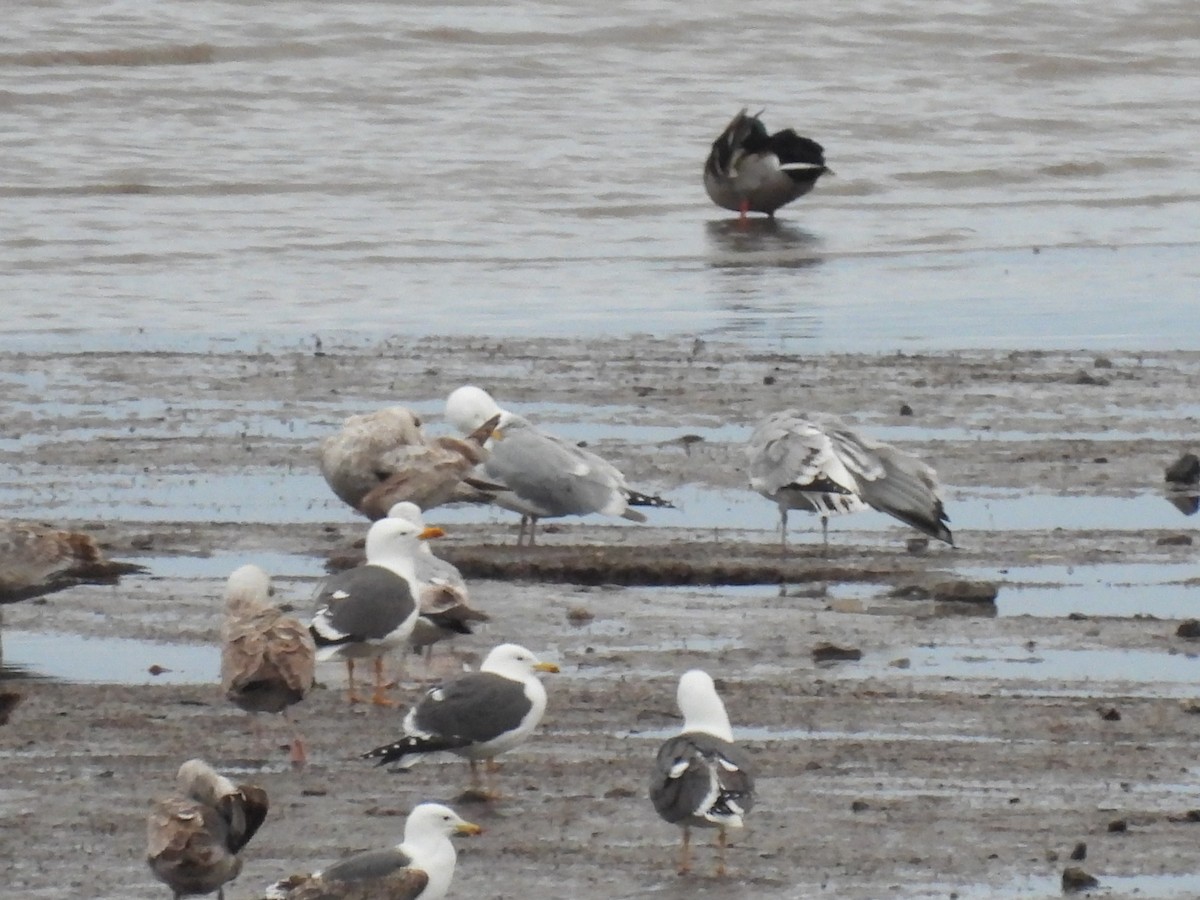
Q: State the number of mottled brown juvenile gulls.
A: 4